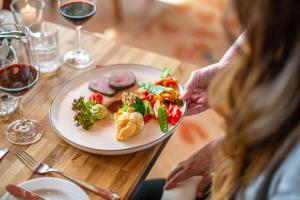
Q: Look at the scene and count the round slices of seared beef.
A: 2